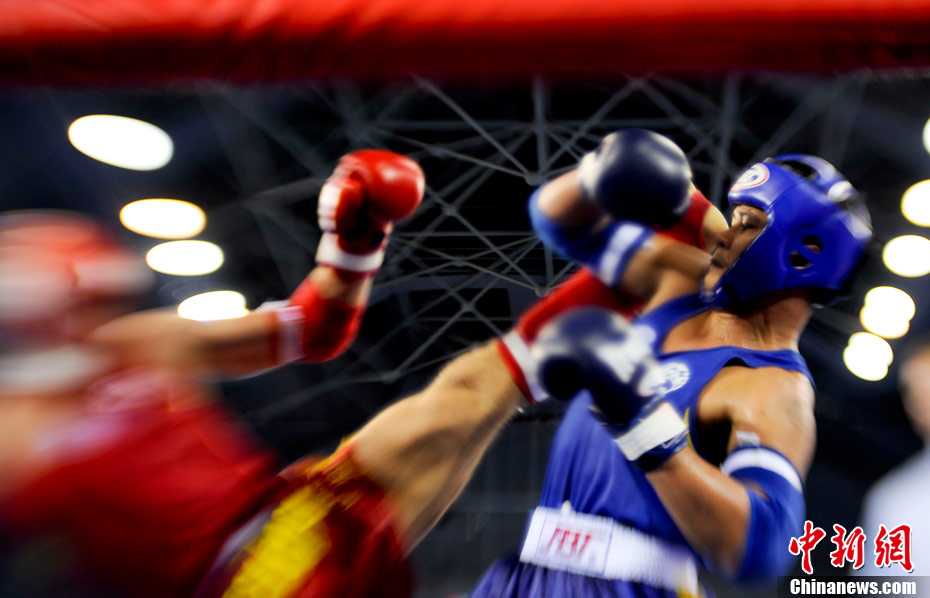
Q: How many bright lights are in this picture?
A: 9